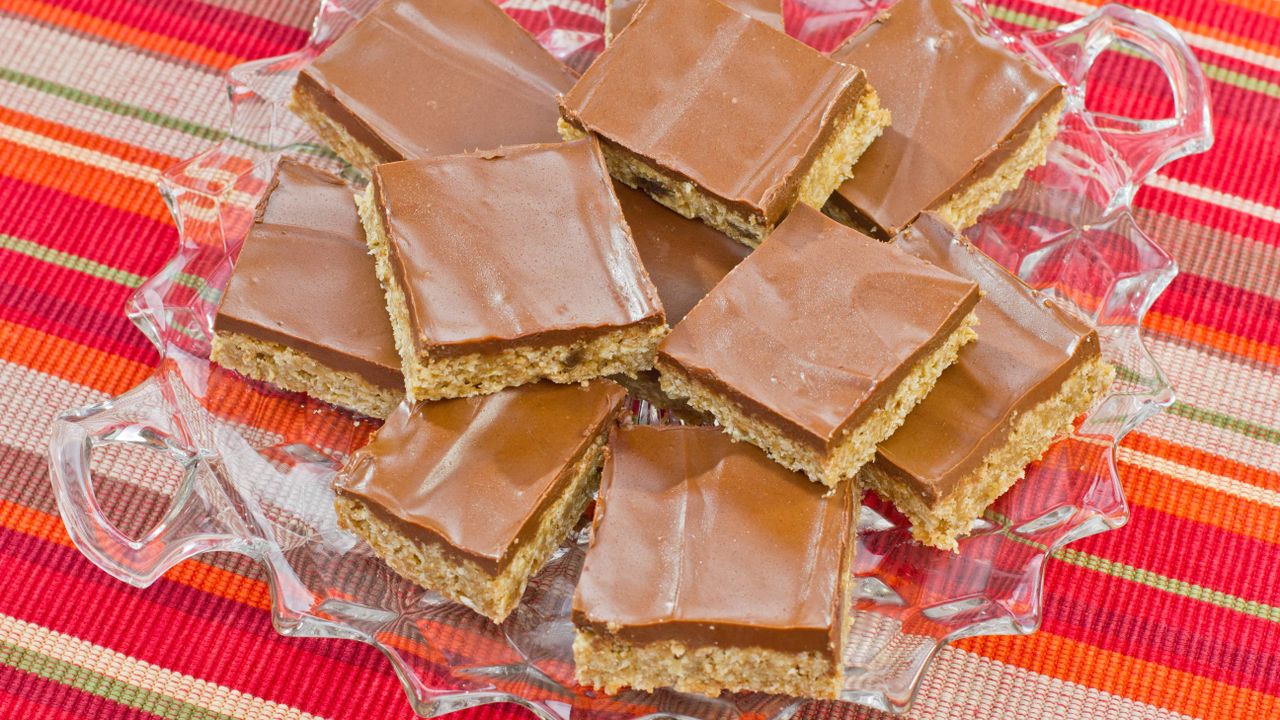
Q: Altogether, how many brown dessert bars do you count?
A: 11